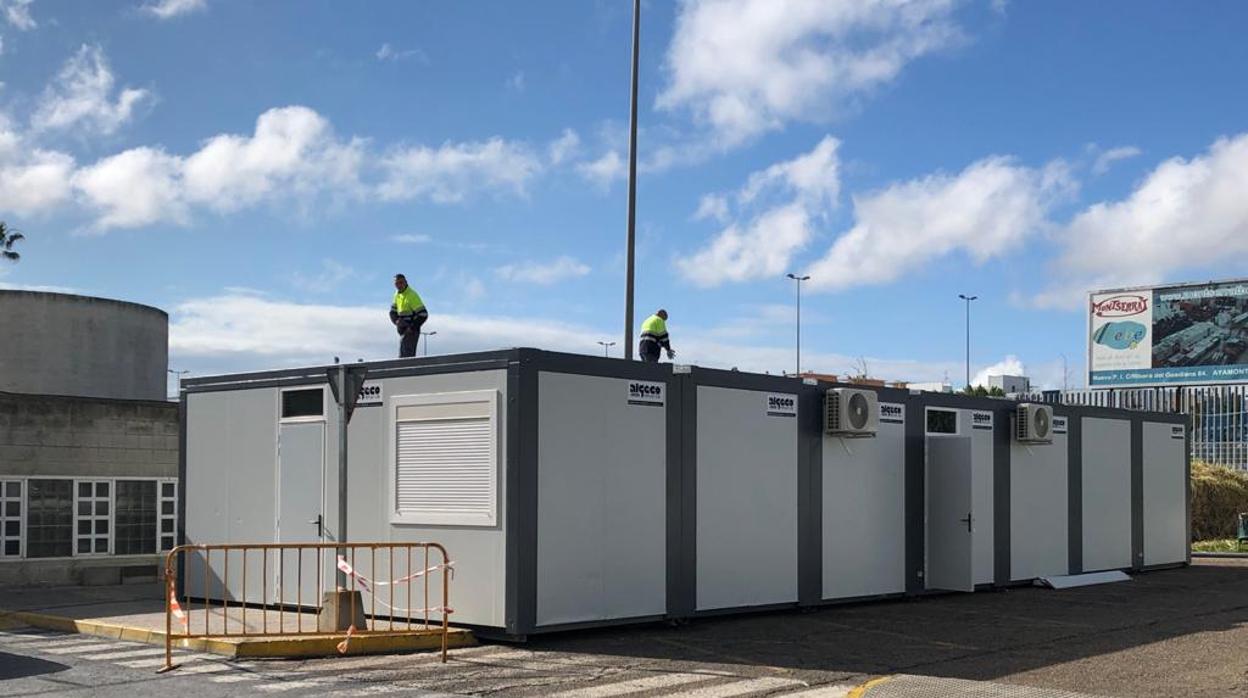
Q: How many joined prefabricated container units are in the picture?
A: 7